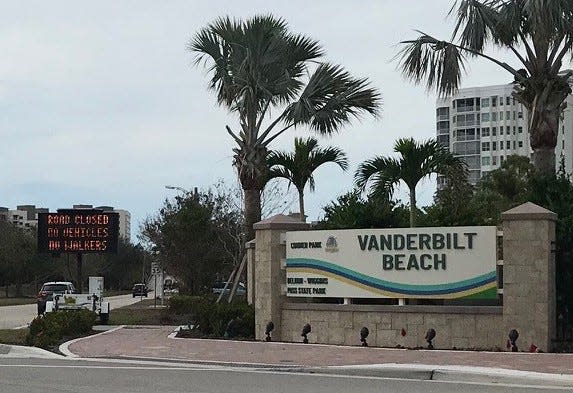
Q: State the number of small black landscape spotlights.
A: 5